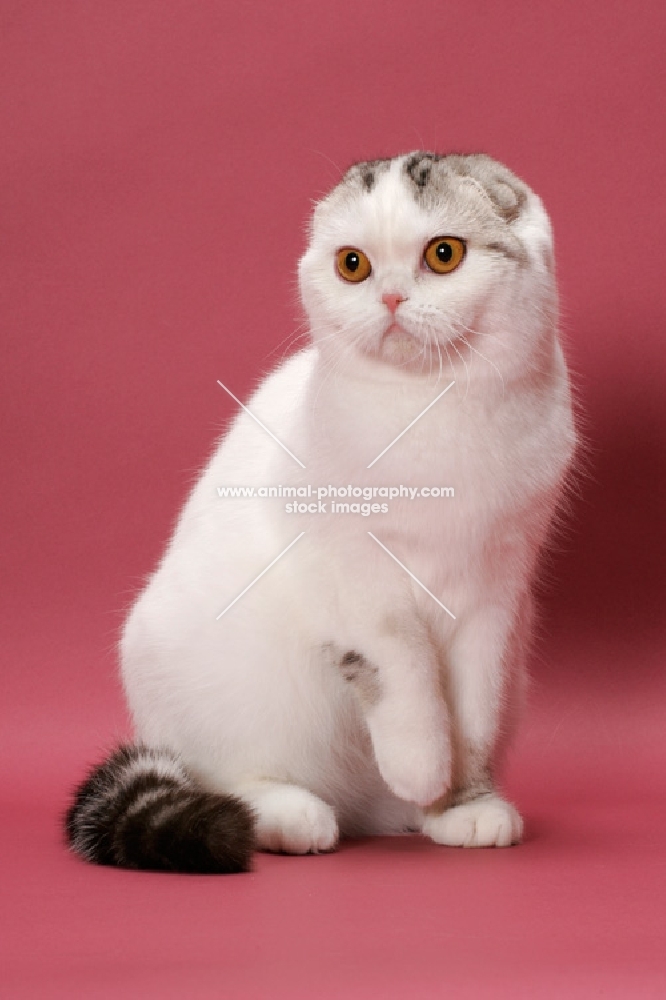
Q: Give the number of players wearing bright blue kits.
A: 0